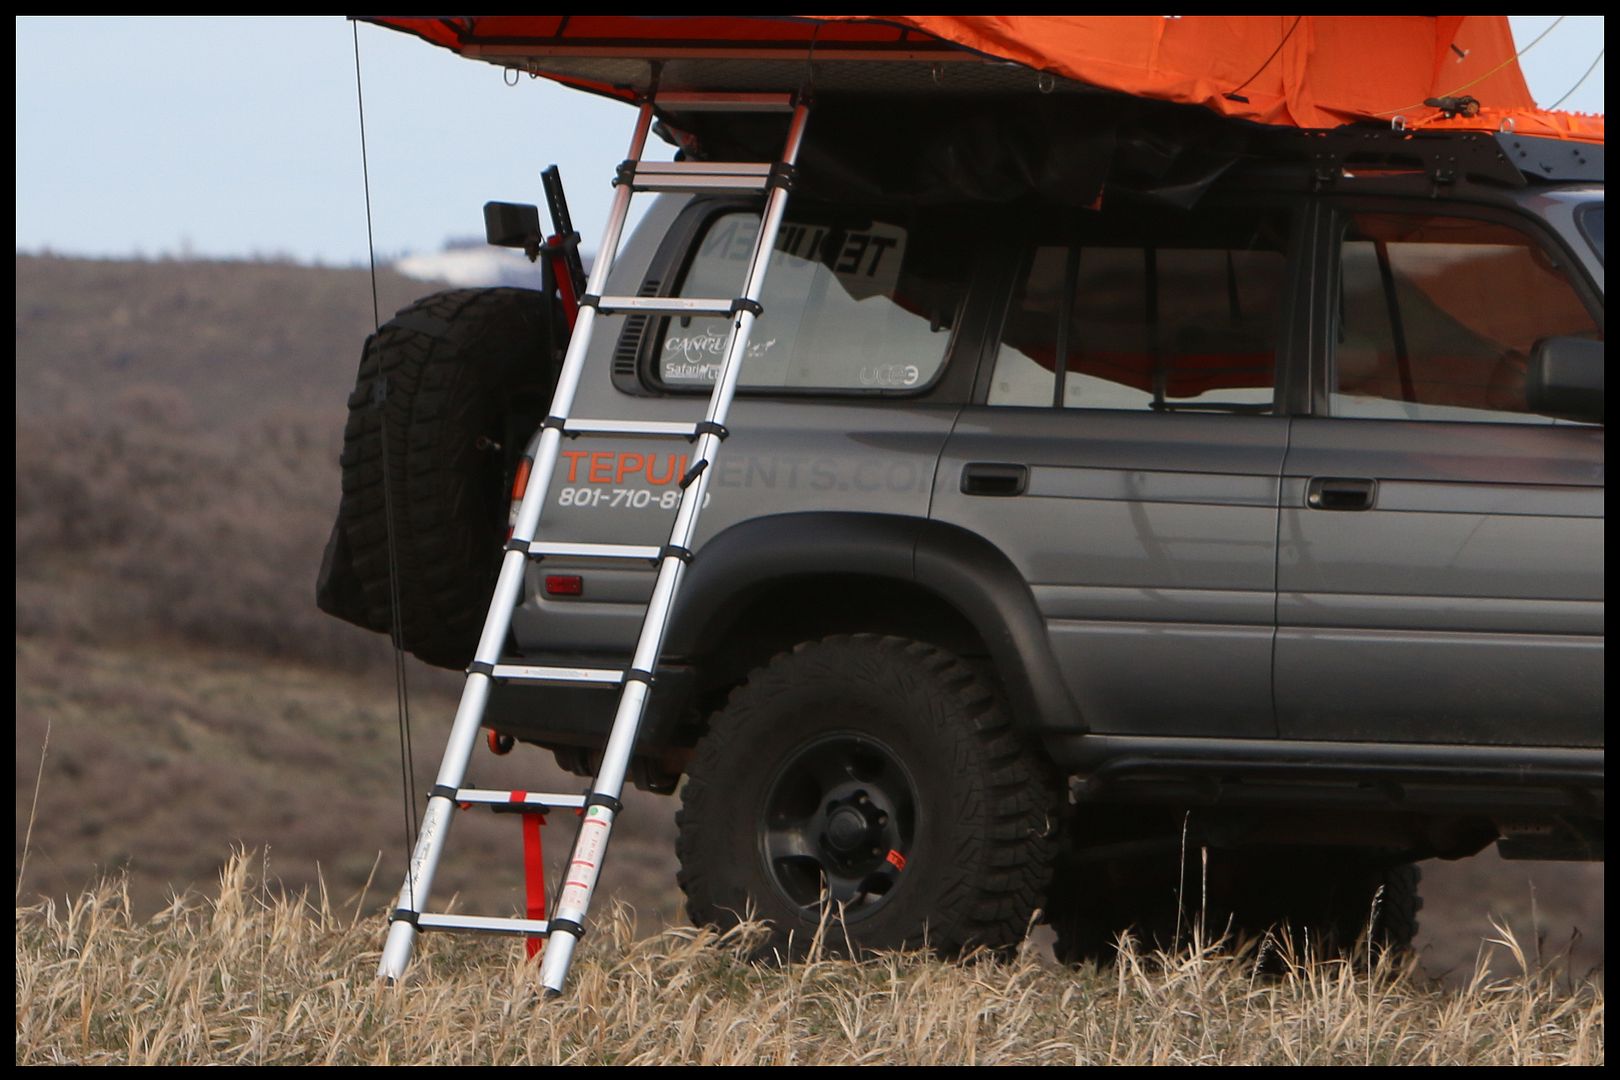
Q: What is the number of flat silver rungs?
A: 9